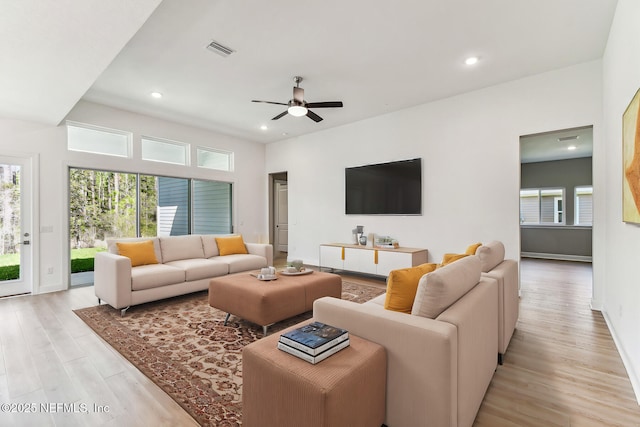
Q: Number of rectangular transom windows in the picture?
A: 3